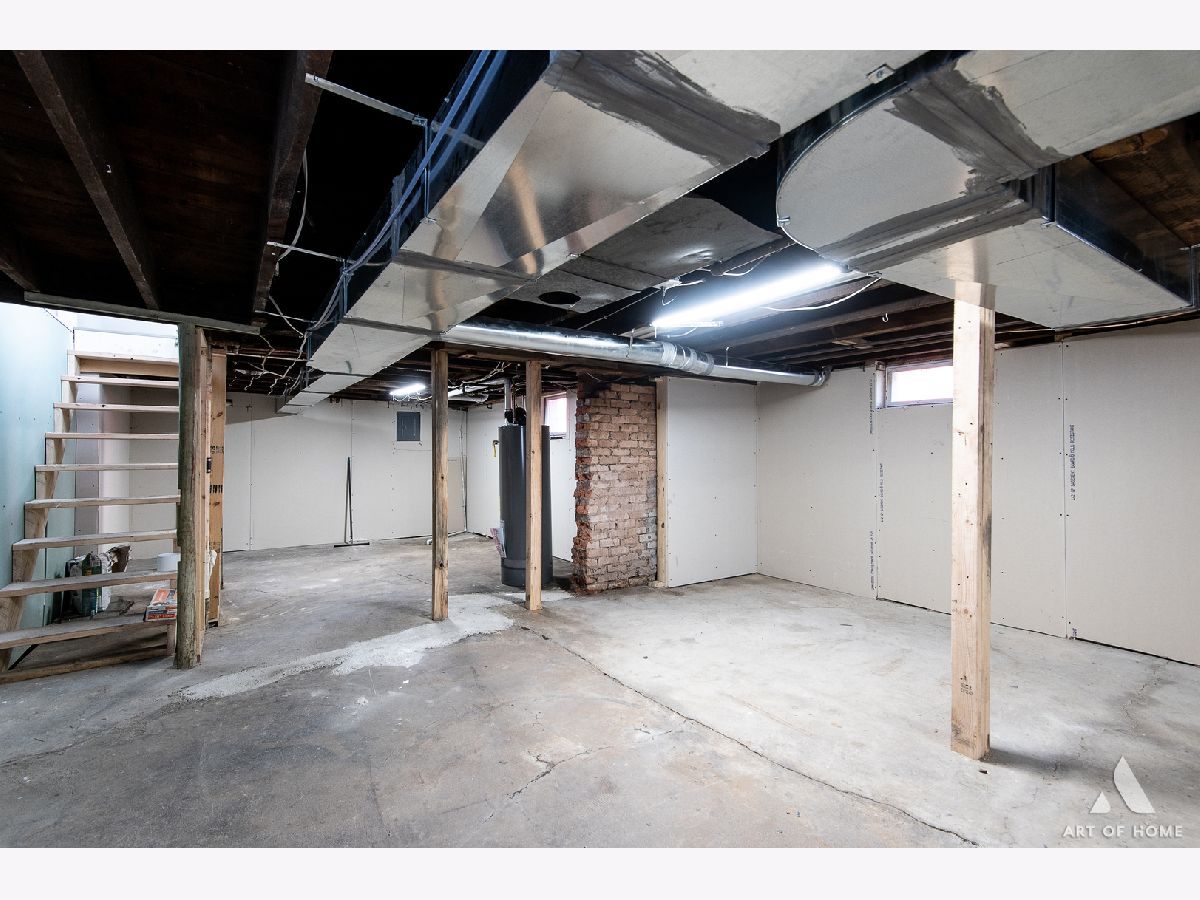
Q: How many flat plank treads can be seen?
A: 9